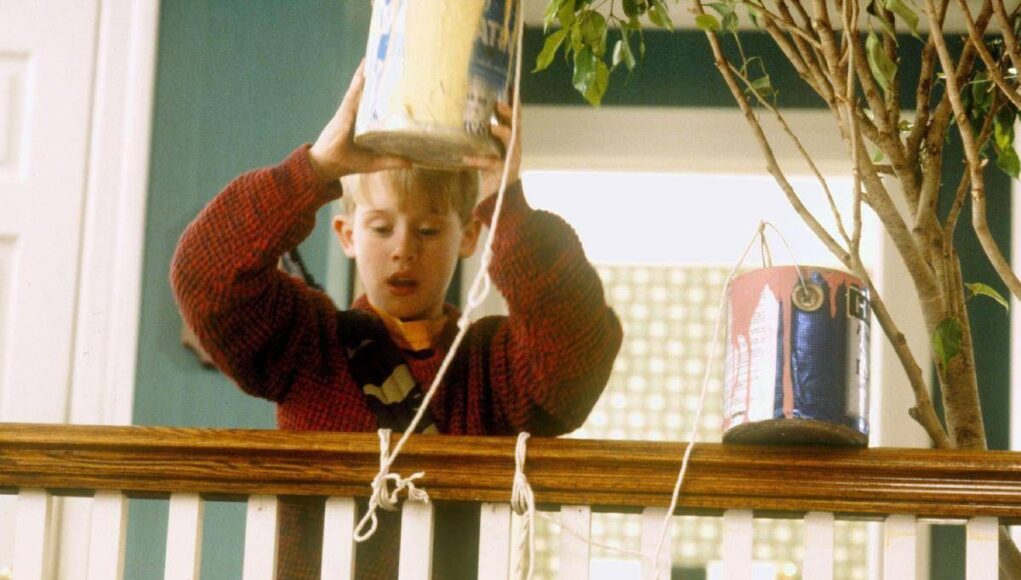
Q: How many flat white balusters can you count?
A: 13